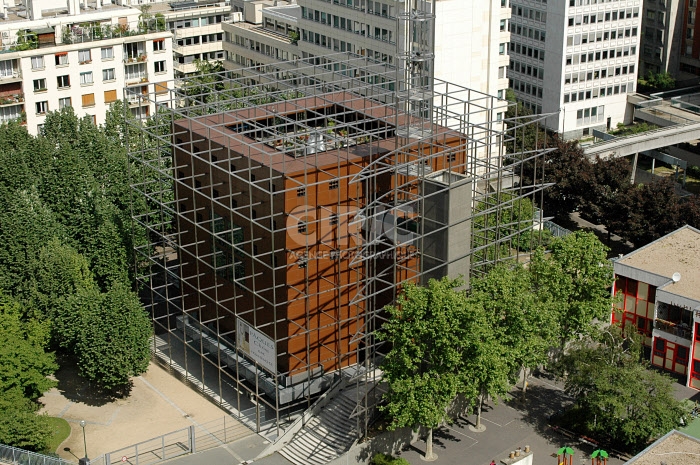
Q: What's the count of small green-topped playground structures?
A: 2